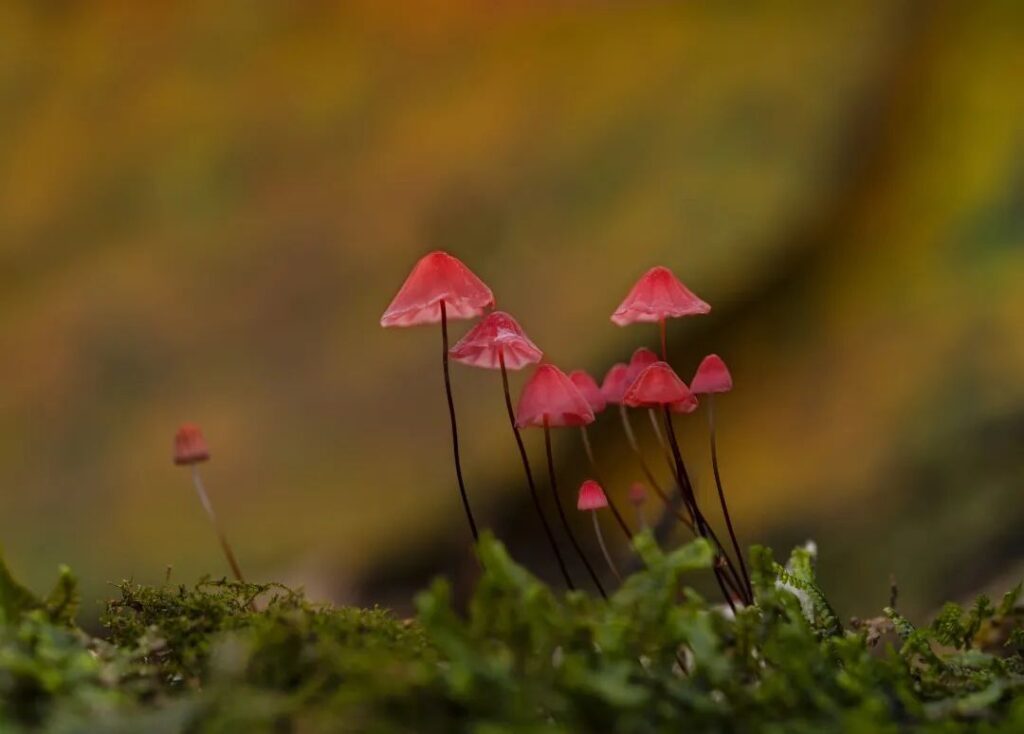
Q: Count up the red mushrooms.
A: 12